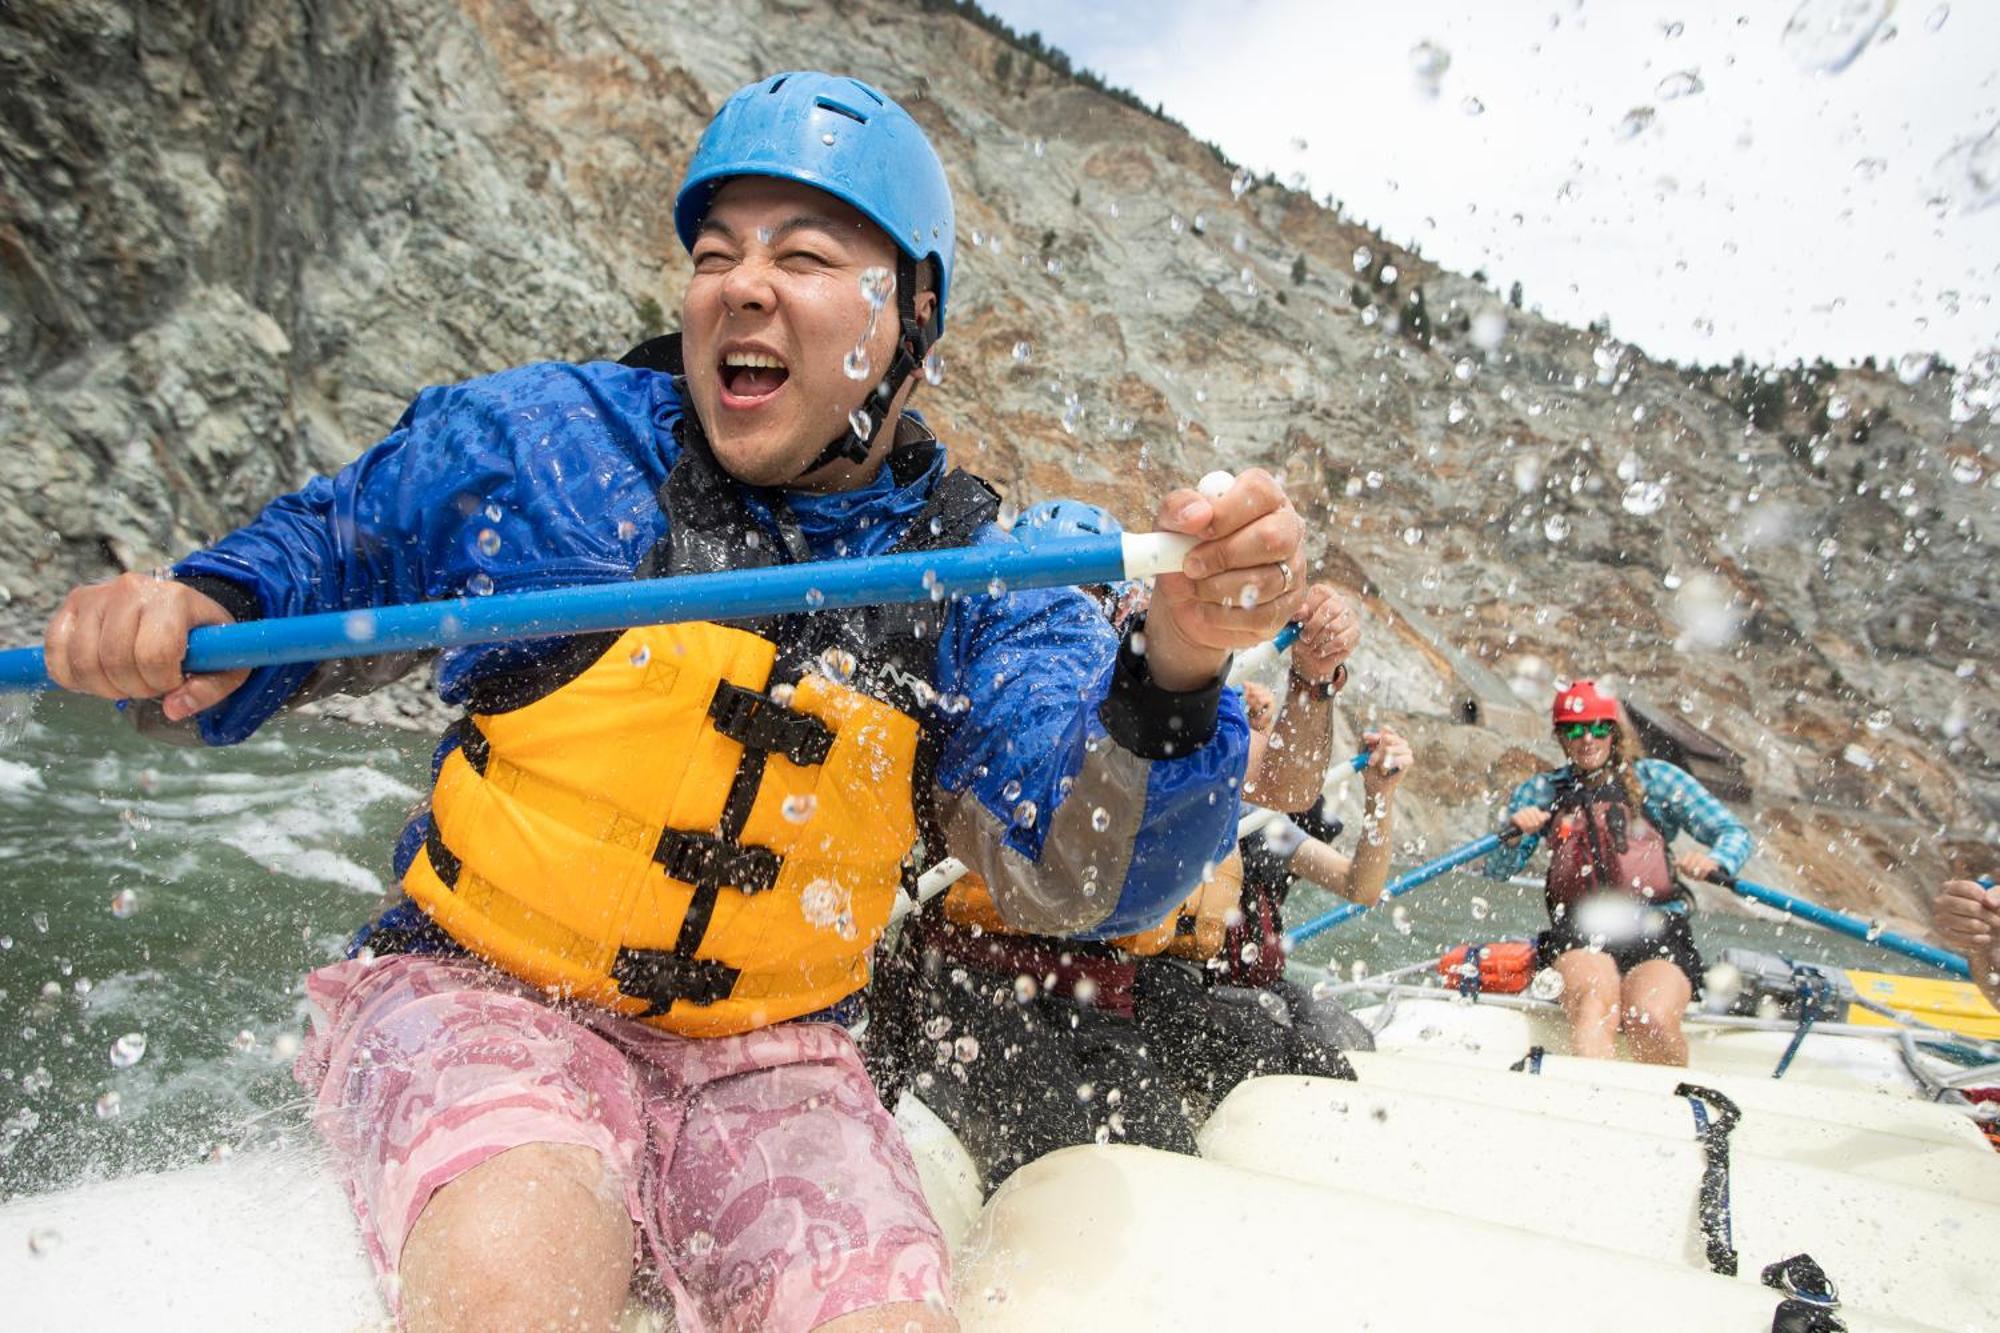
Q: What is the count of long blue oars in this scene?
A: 3